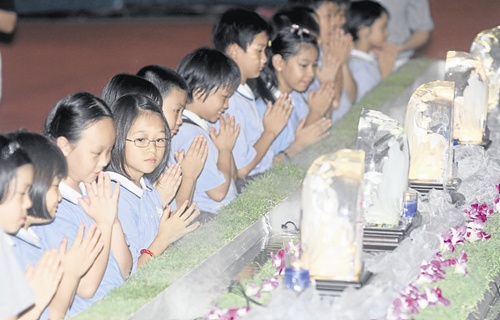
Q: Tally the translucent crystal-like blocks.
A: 5